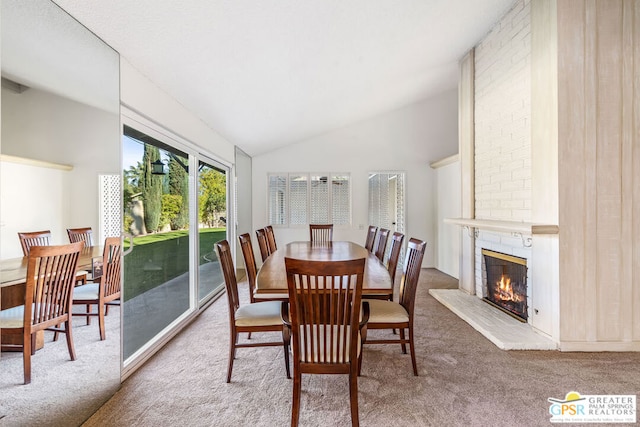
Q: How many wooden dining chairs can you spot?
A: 10